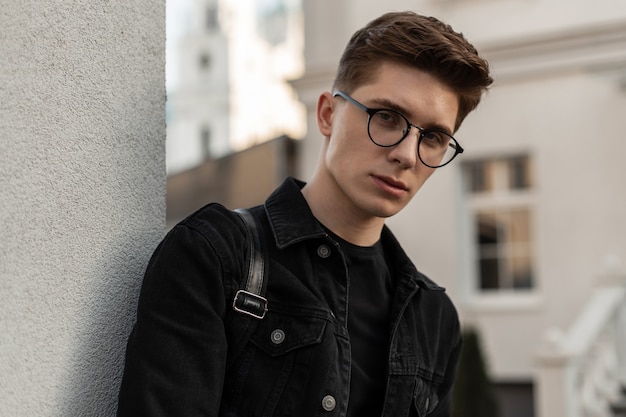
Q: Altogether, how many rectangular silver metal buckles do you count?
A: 1